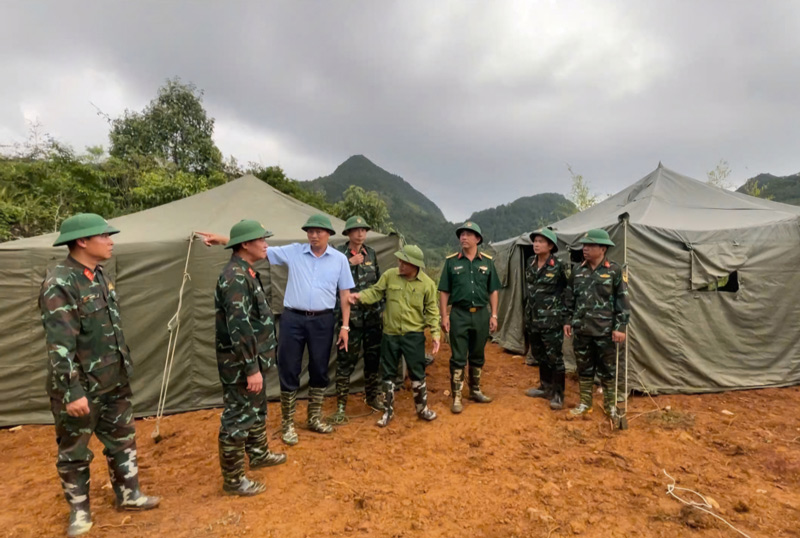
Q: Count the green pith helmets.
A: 8